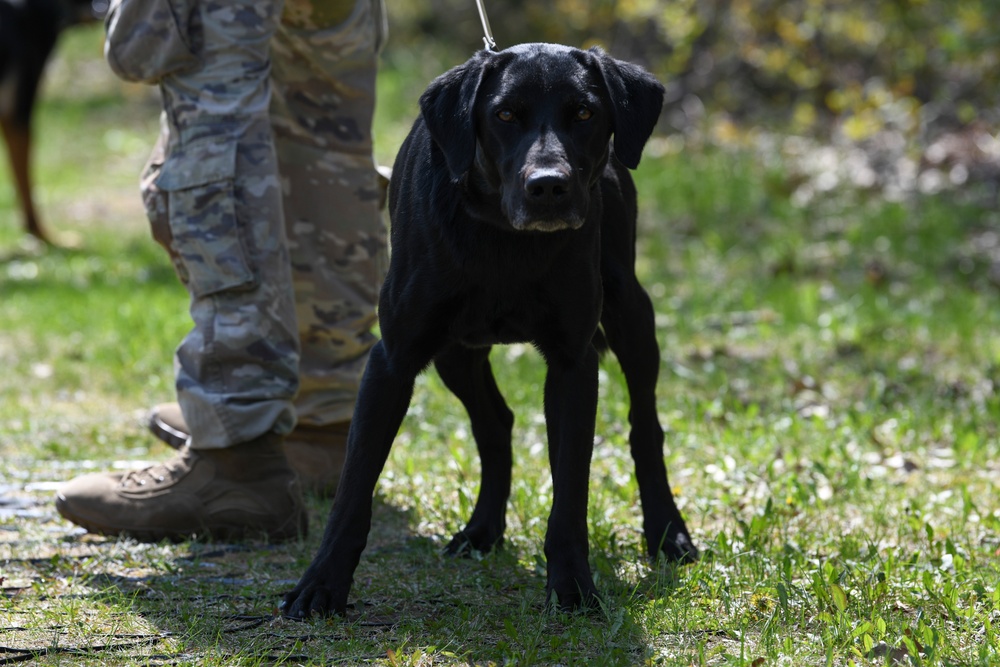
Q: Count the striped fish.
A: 0